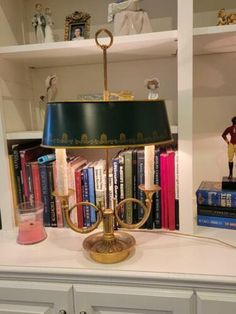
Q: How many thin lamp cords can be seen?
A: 1